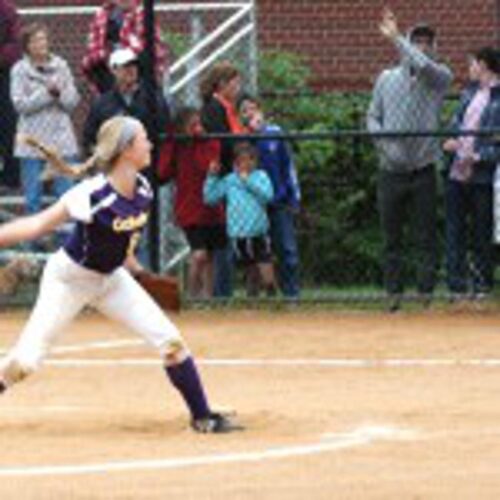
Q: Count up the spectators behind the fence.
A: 10